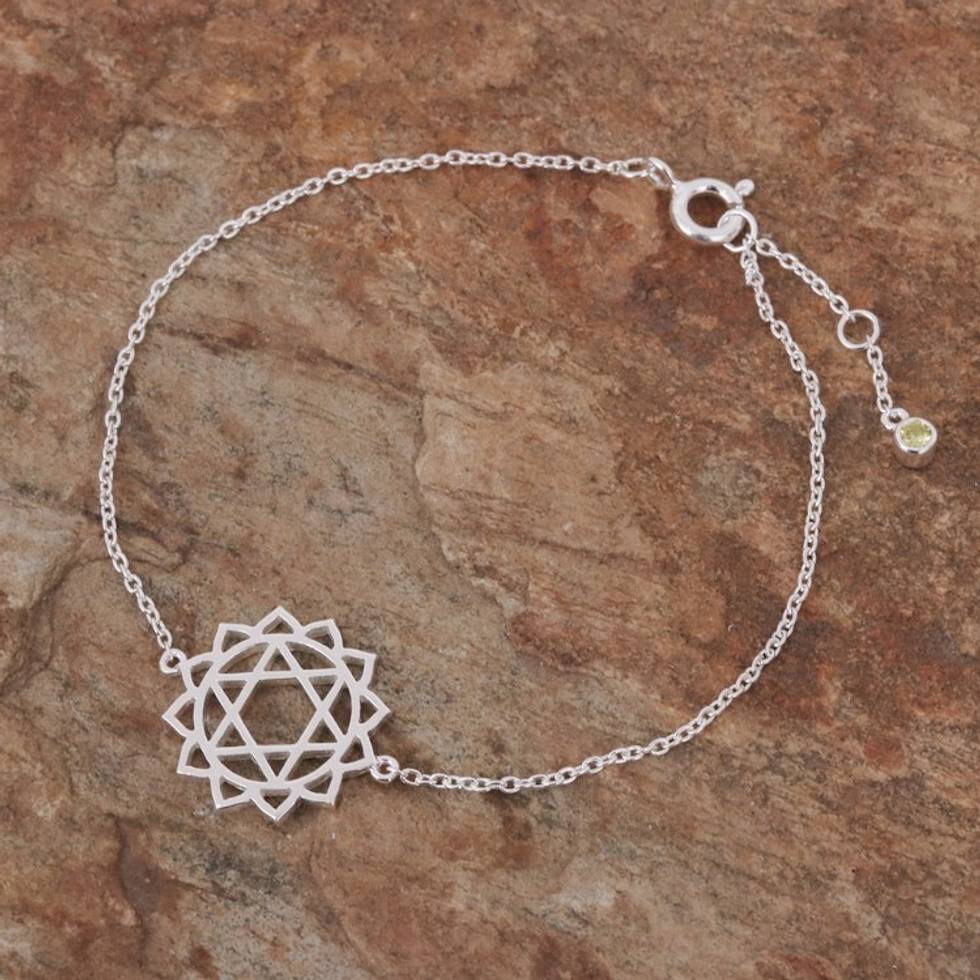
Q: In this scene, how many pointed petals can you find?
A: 12